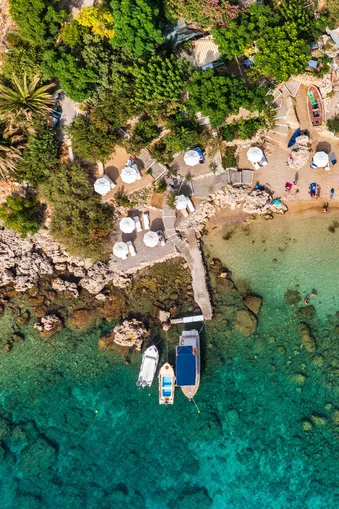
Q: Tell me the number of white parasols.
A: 9